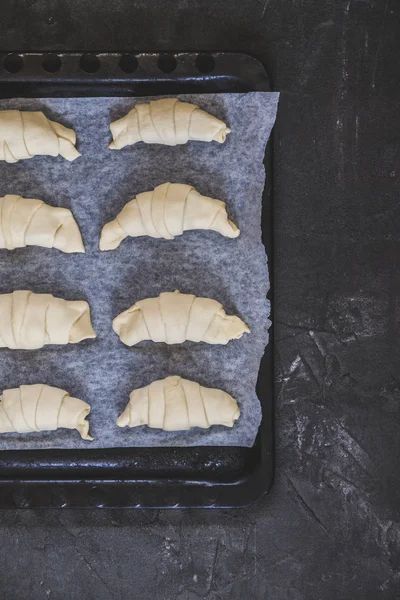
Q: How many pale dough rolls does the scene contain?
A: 8